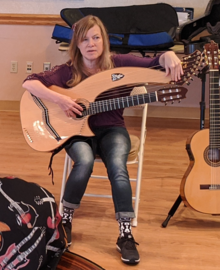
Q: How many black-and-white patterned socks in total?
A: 2